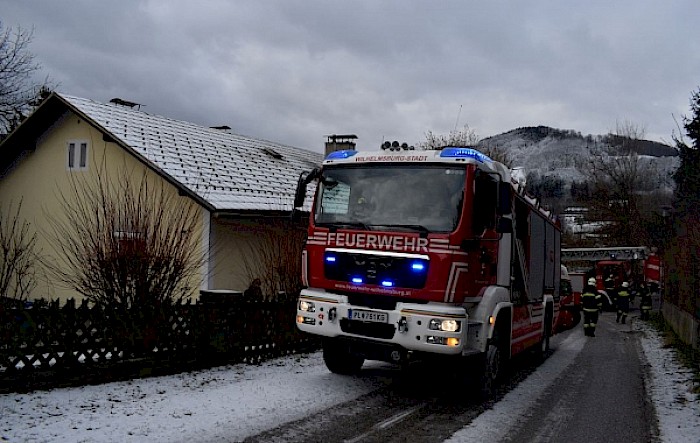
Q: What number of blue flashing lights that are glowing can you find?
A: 6